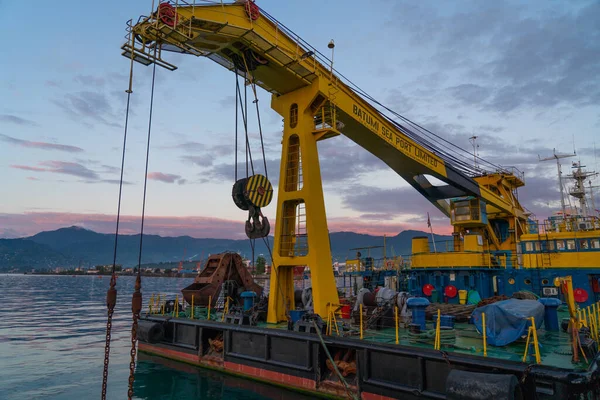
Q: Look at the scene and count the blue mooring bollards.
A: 3